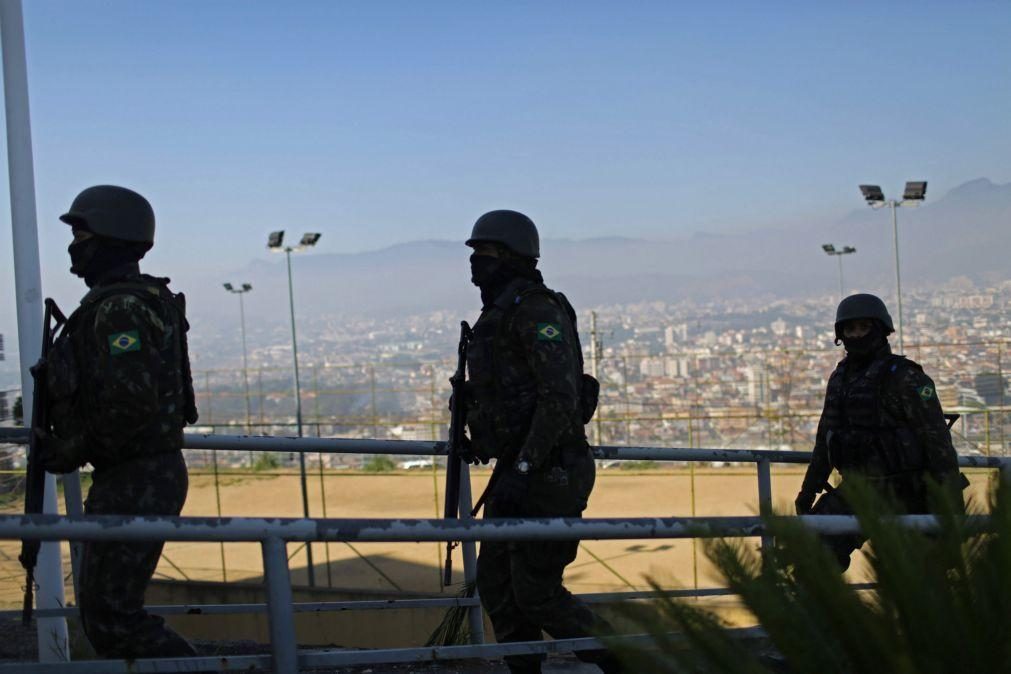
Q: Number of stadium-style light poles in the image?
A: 4